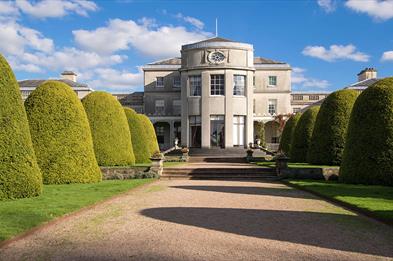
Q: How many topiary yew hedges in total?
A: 9